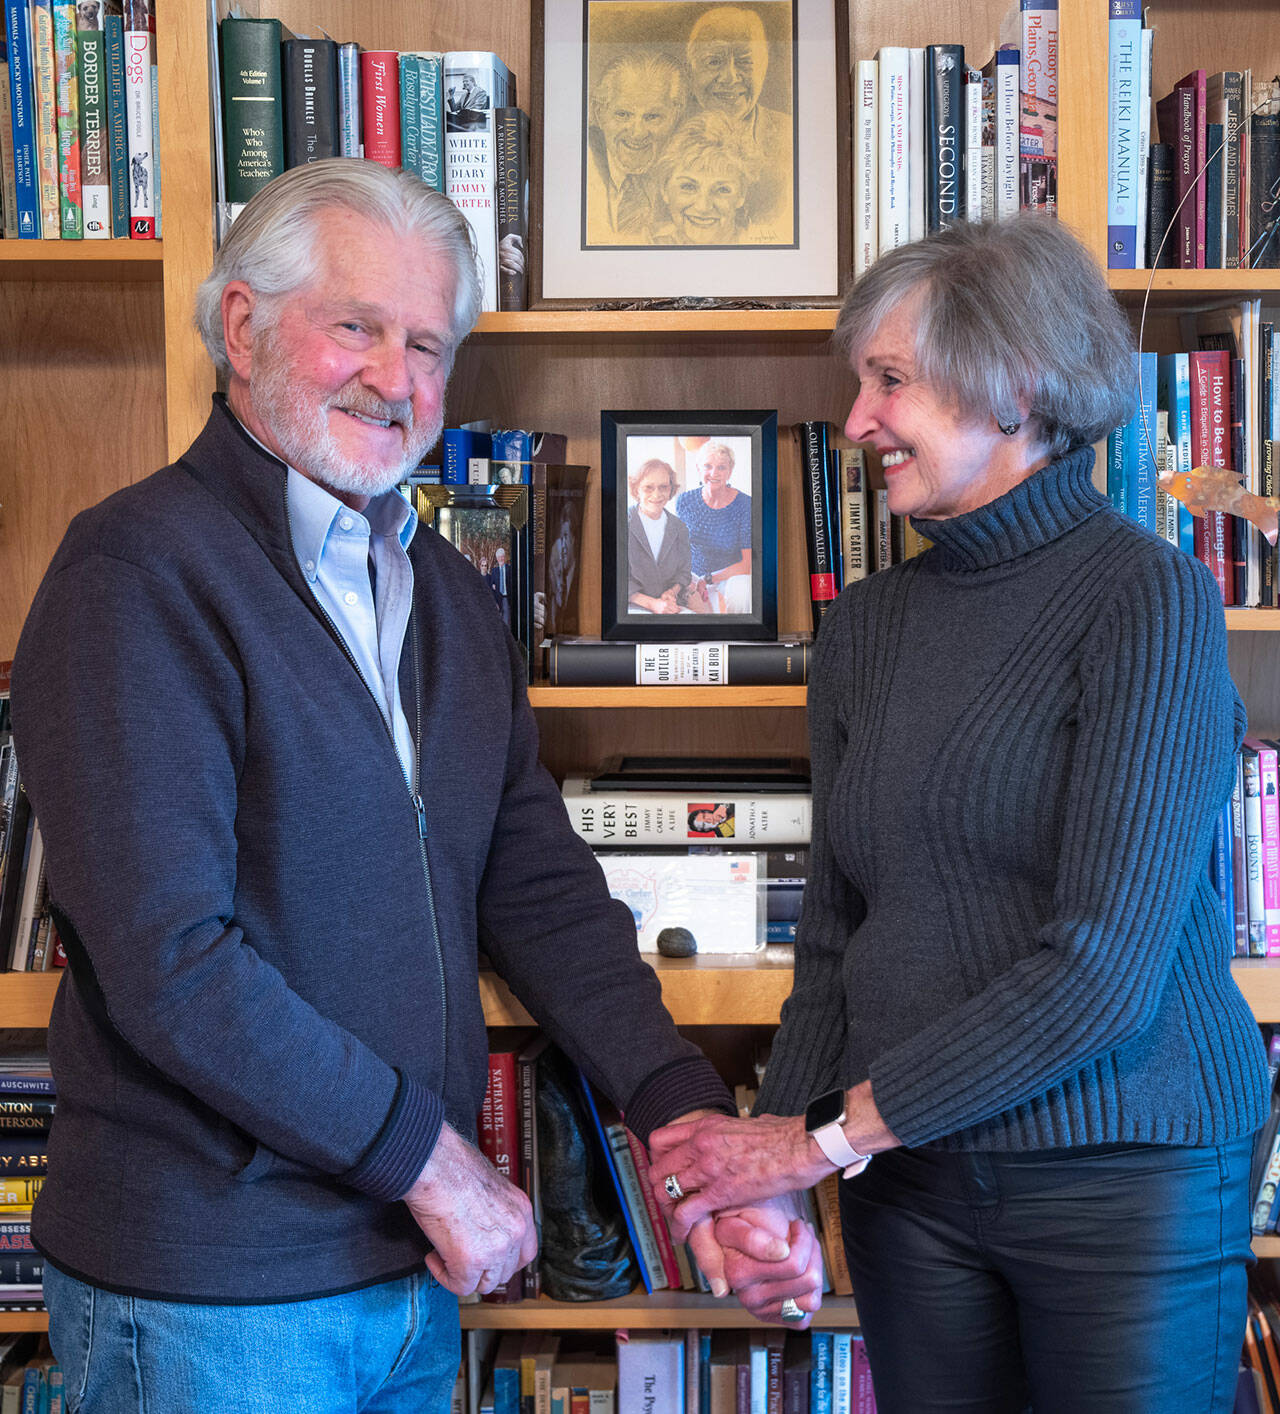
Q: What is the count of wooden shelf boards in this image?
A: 11